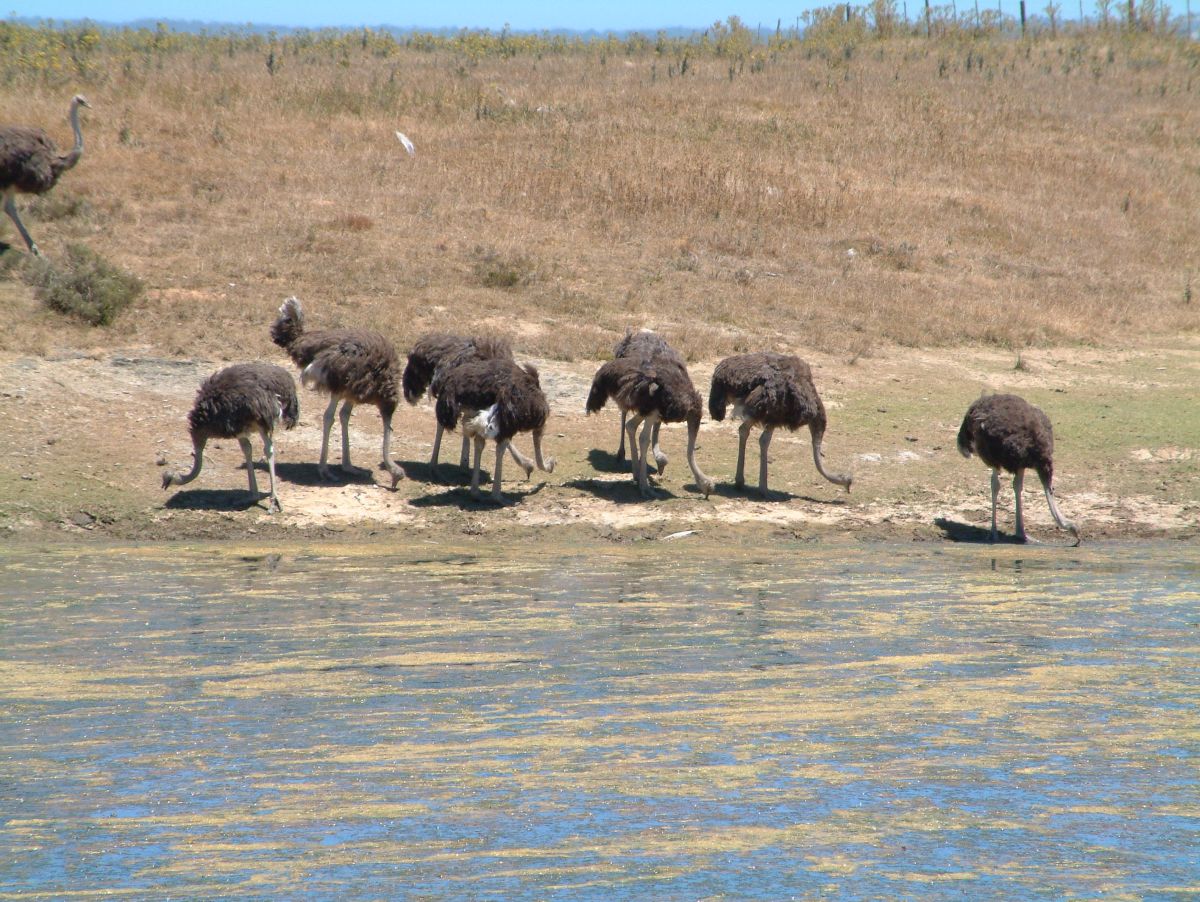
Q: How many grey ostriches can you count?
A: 9